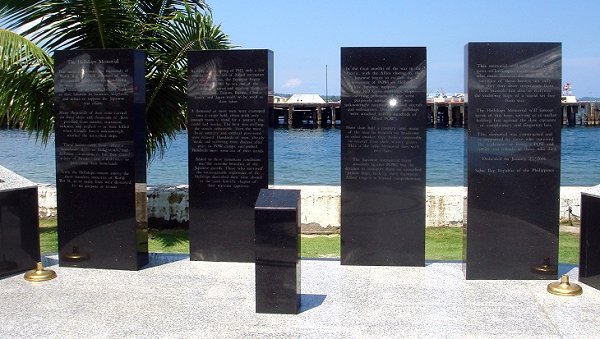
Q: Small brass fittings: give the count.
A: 2